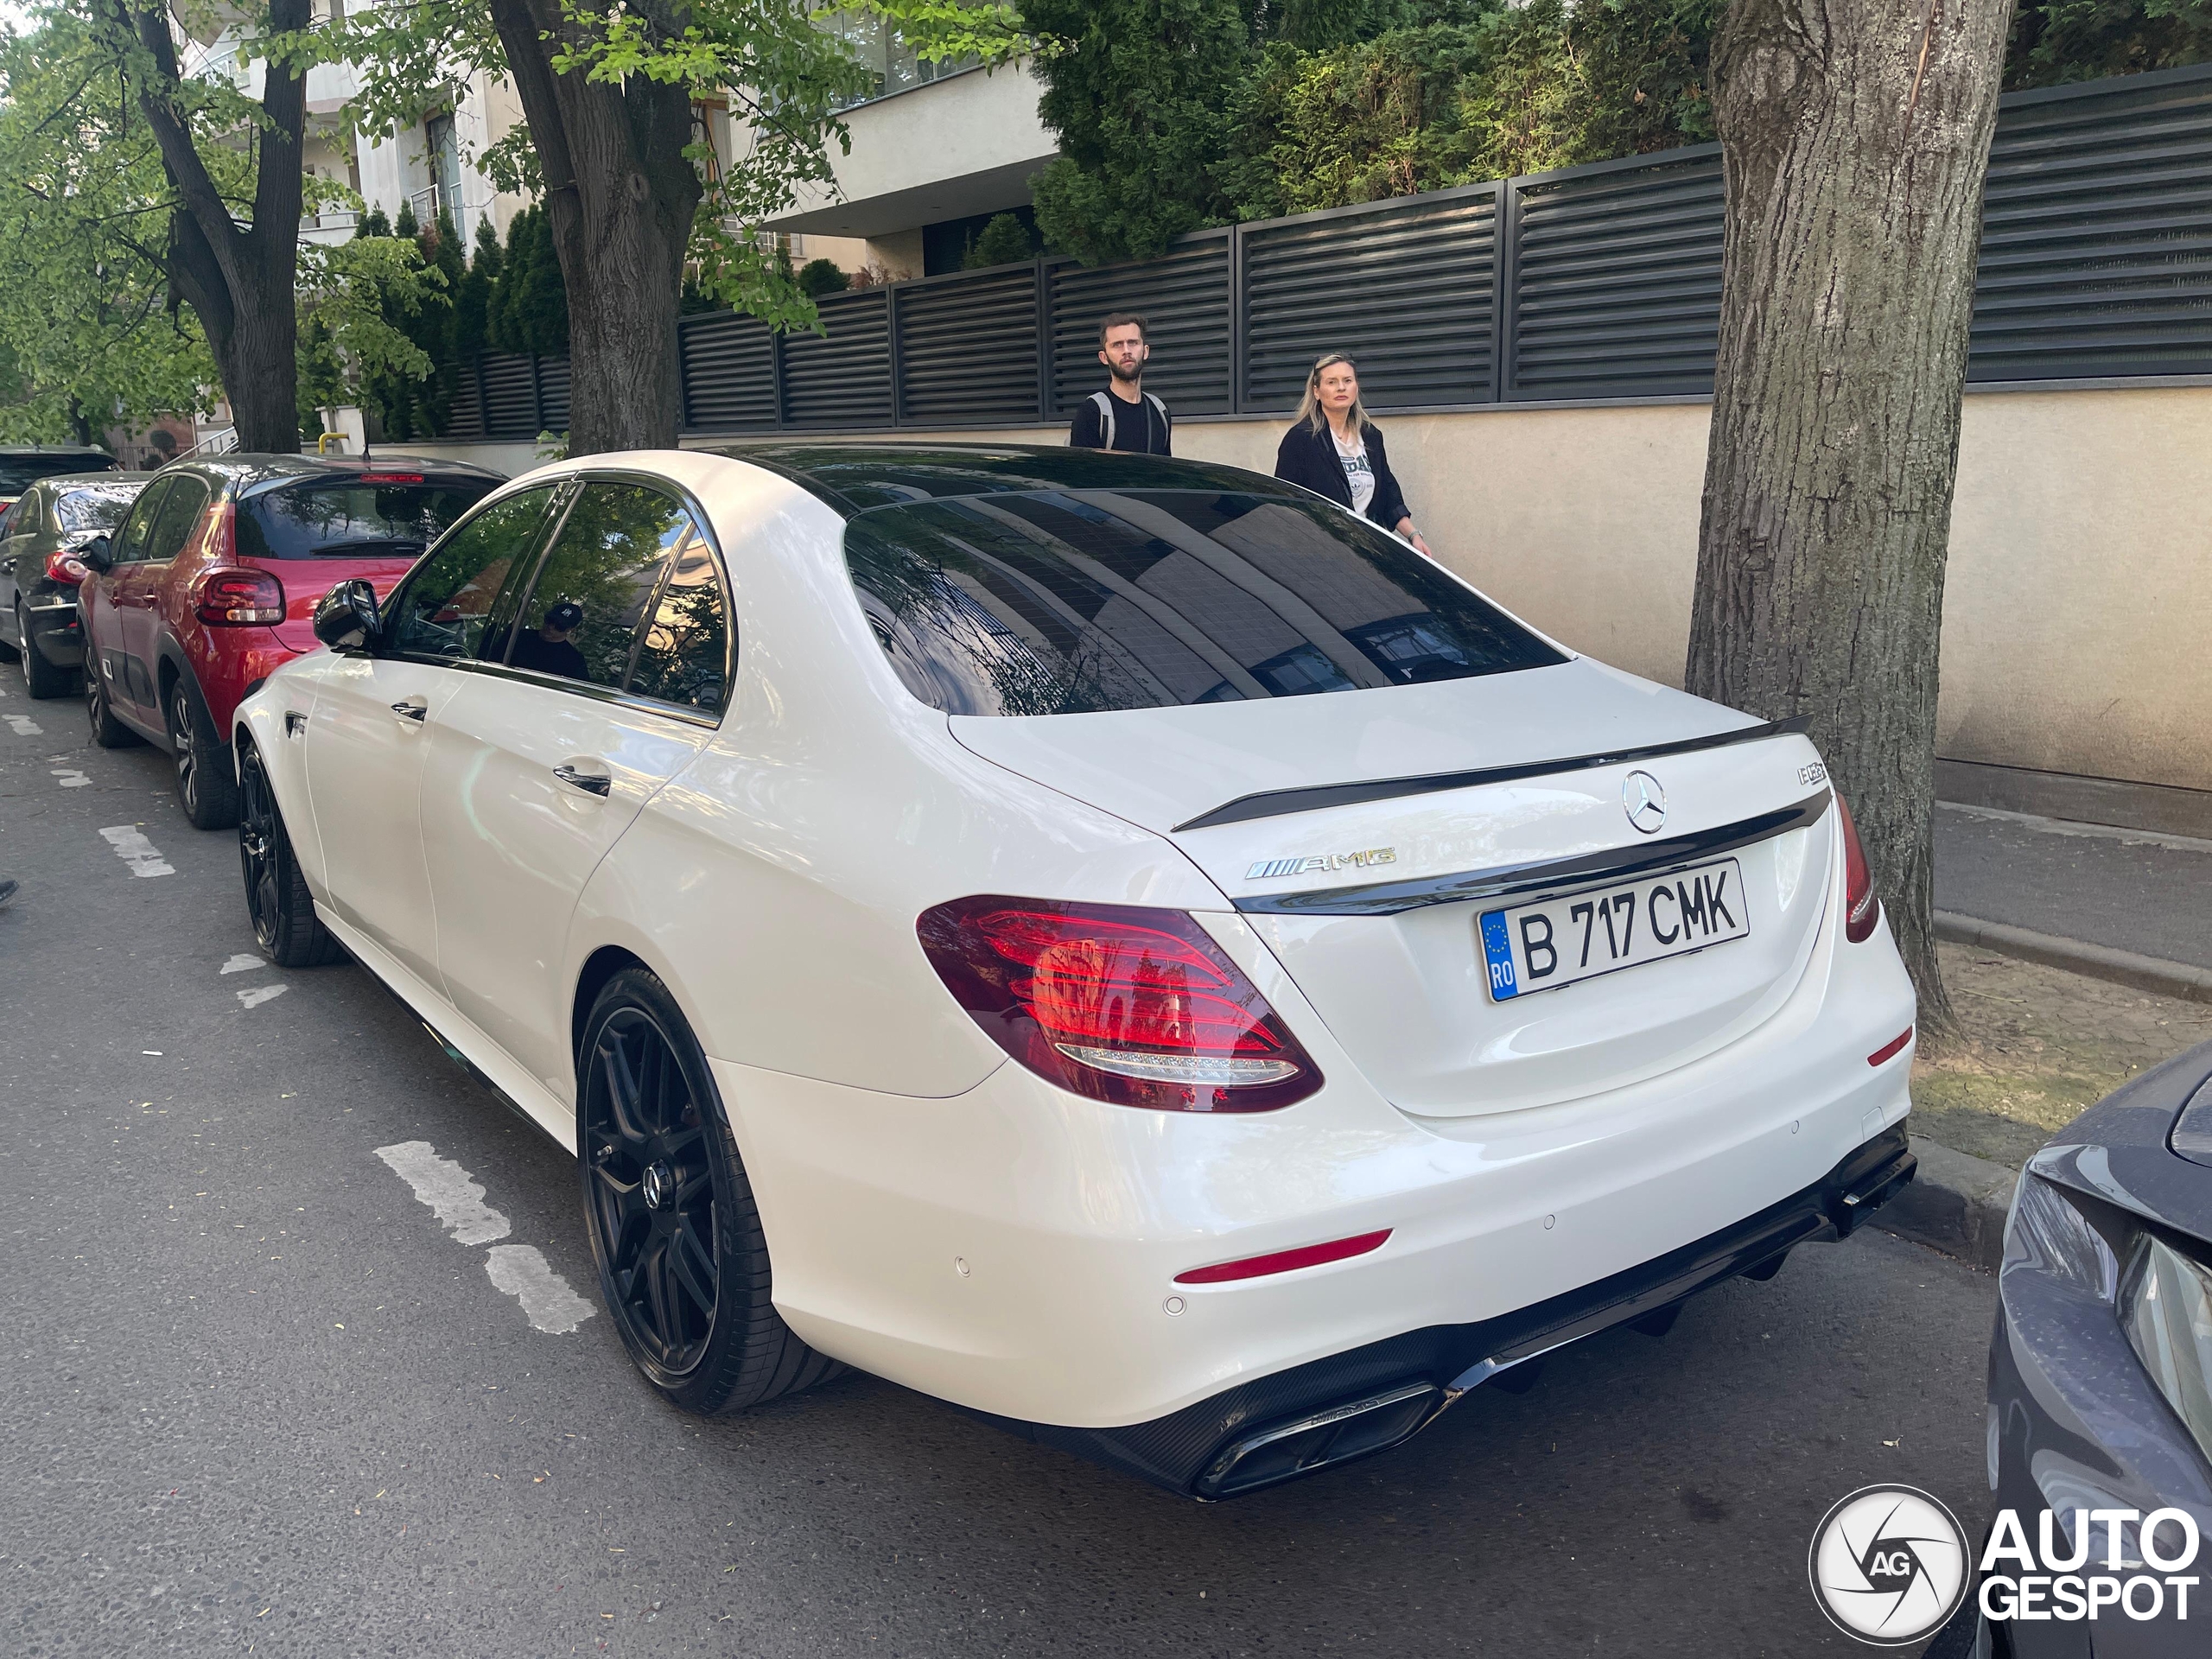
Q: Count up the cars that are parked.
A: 5